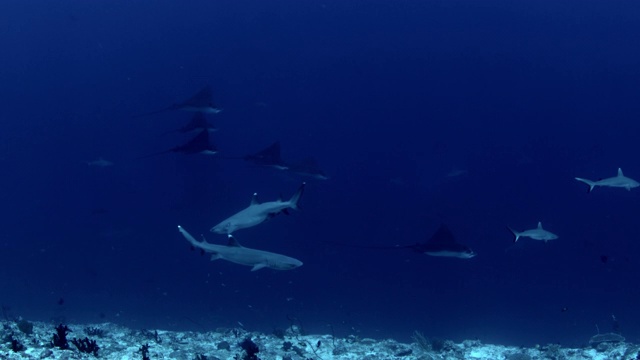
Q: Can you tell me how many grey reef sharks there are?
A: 2